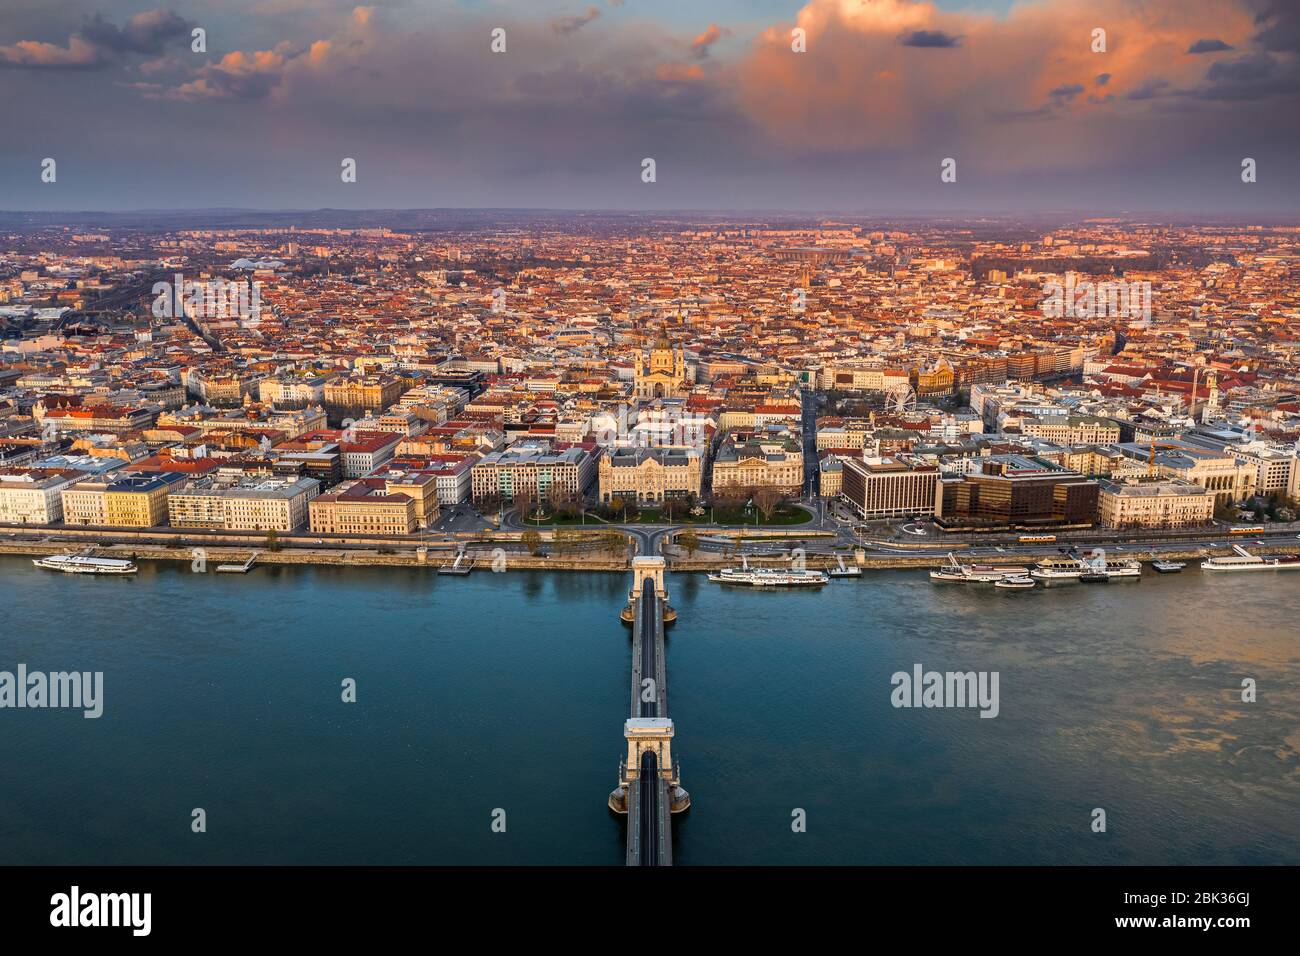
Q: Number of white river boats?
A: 6